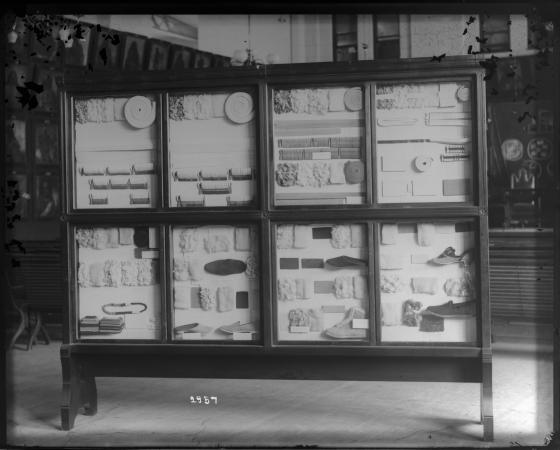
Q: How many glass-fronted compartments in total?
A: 8